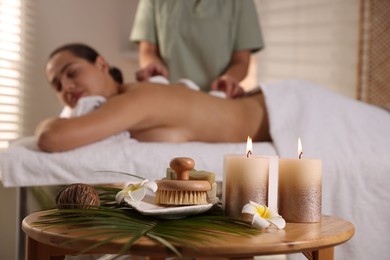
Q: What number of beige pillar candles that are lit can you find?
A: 2